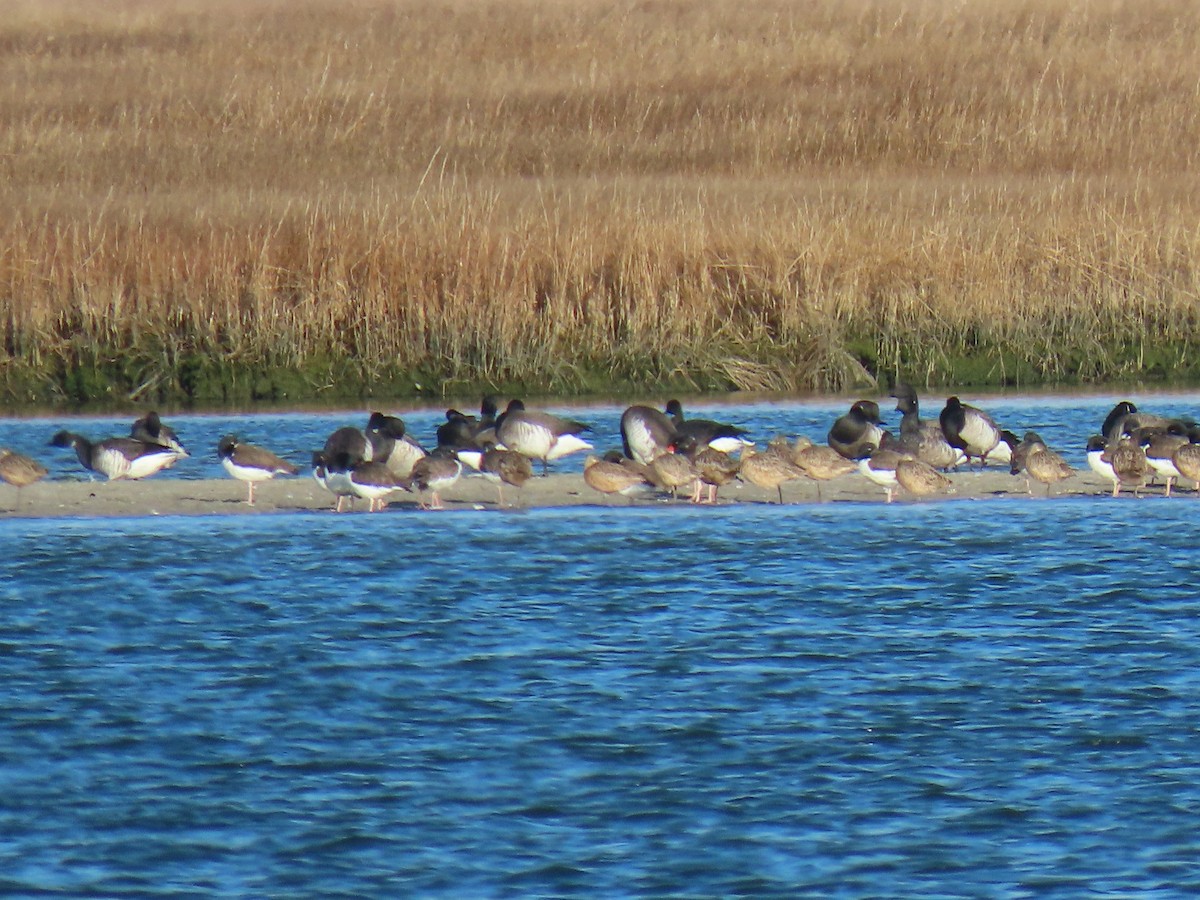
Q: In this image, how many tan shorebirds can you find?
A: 12